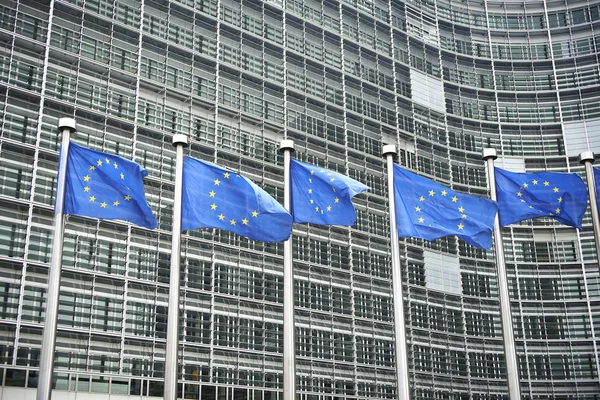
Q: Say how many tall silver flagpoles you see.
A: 6